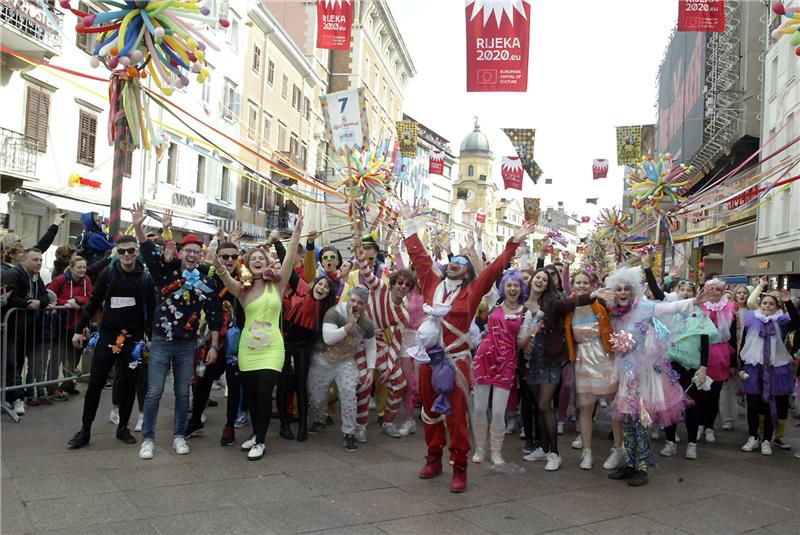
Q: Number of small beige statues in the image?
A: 0